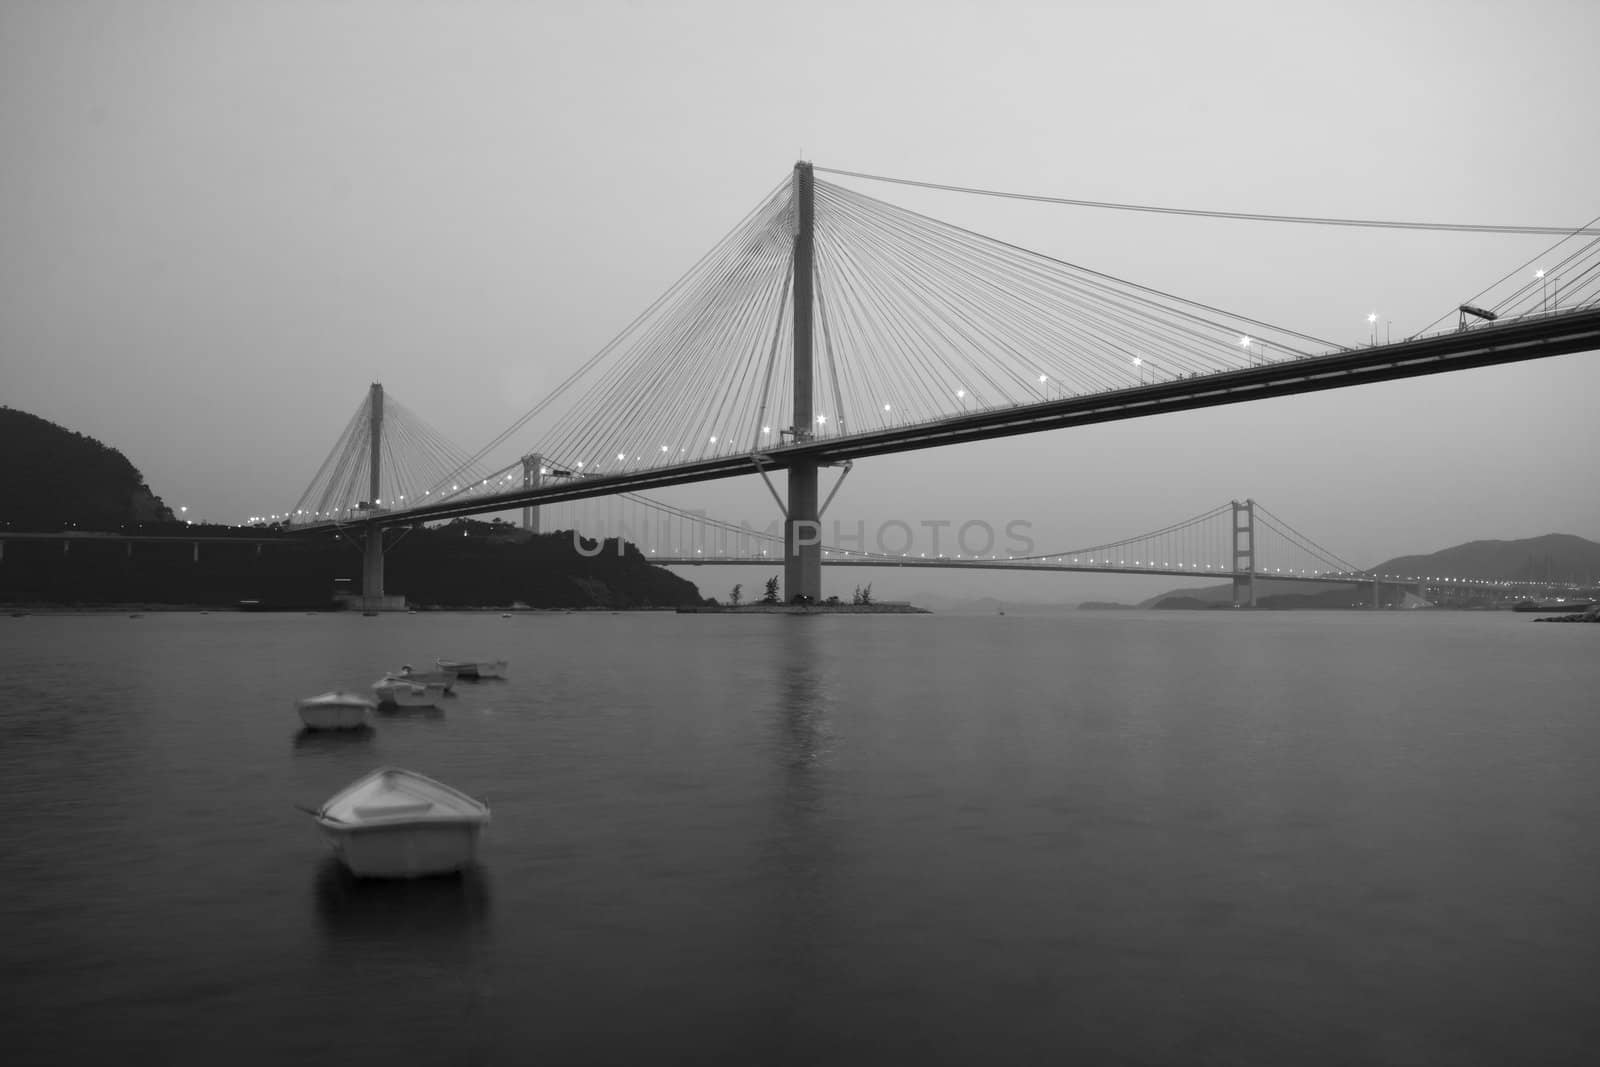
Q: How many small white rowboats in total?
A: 5